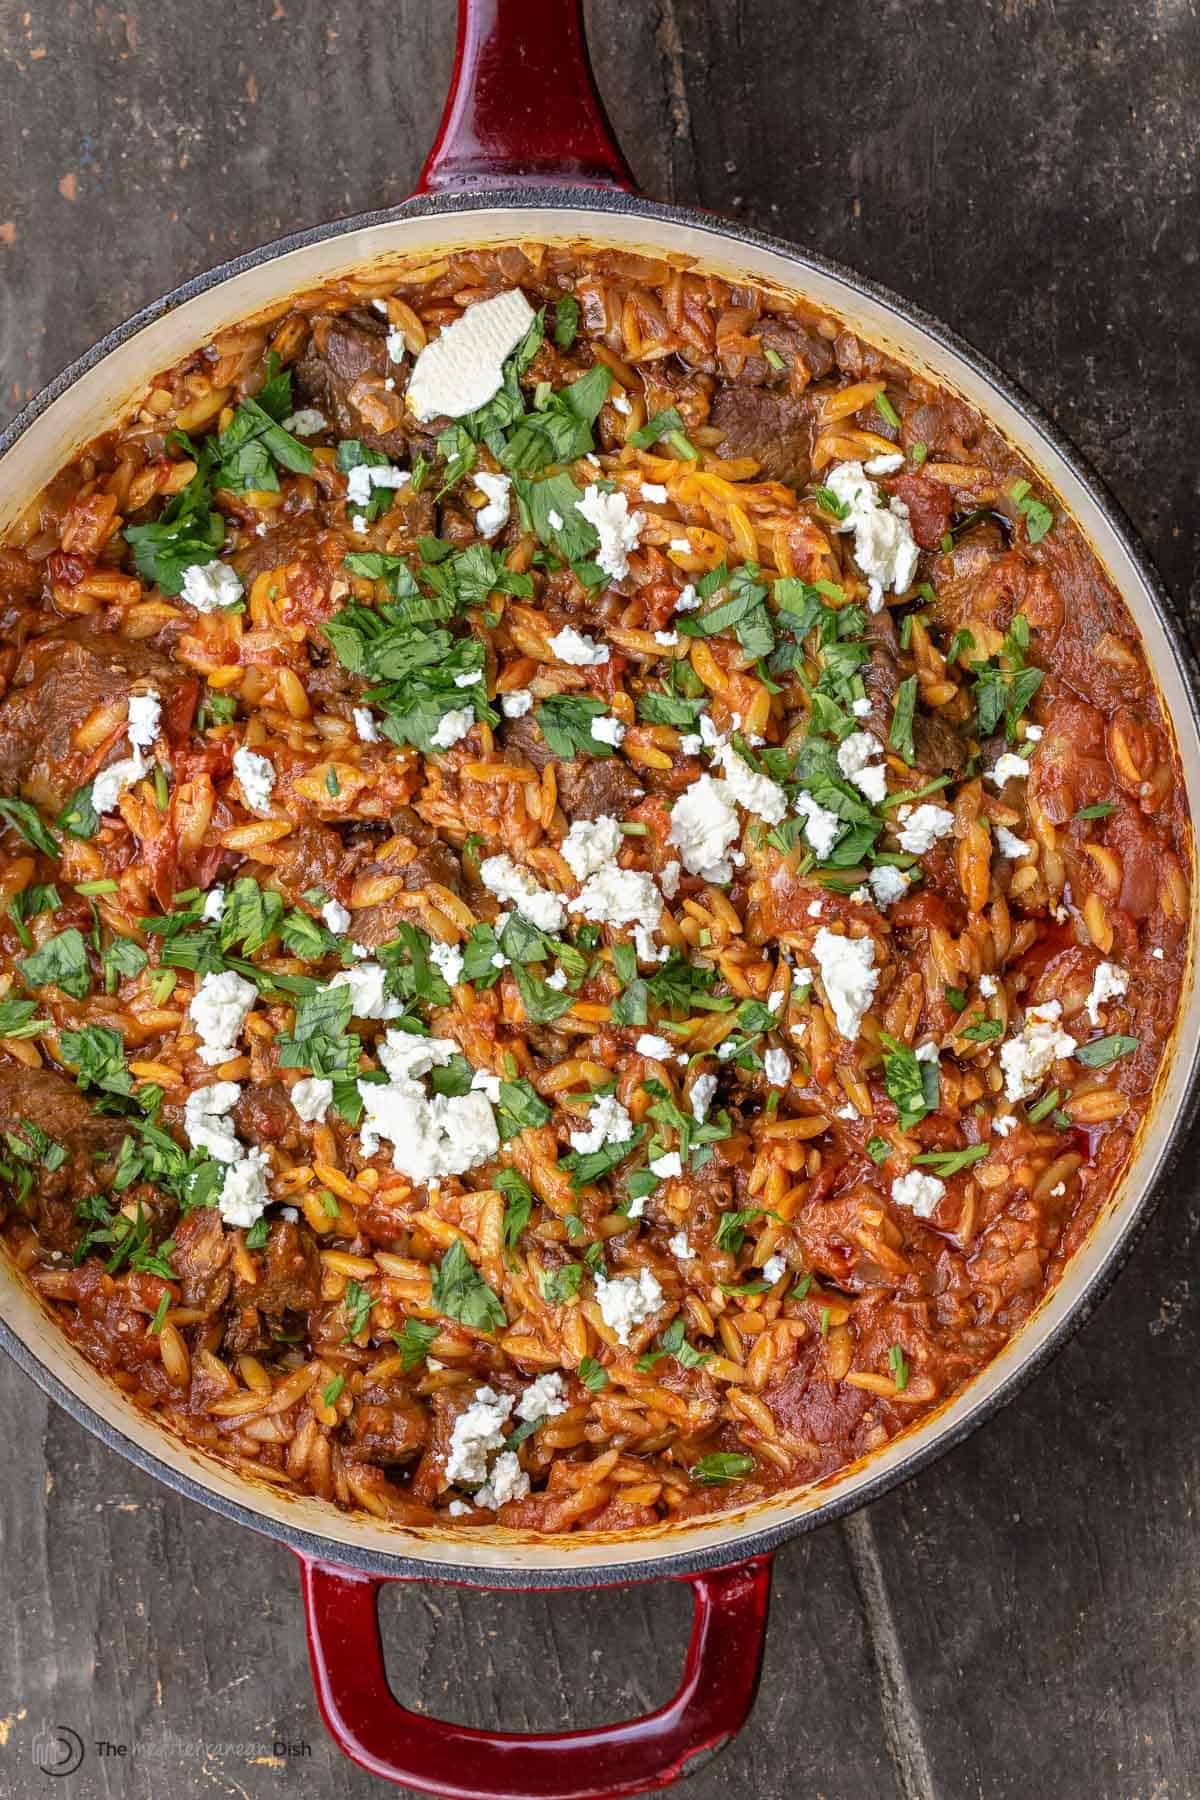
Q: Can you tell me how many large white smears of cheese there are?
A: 1